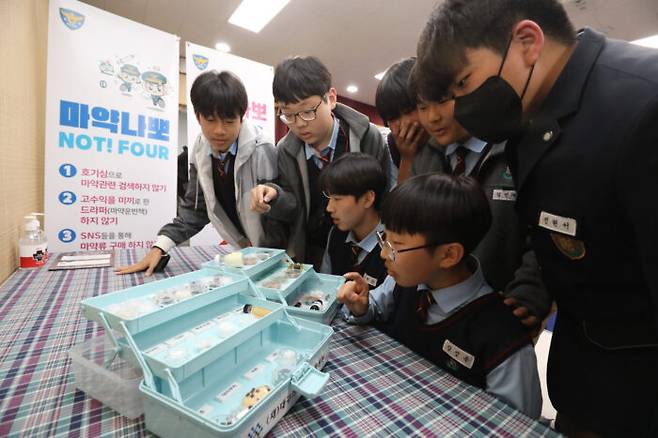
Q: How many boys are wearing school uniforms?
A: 7